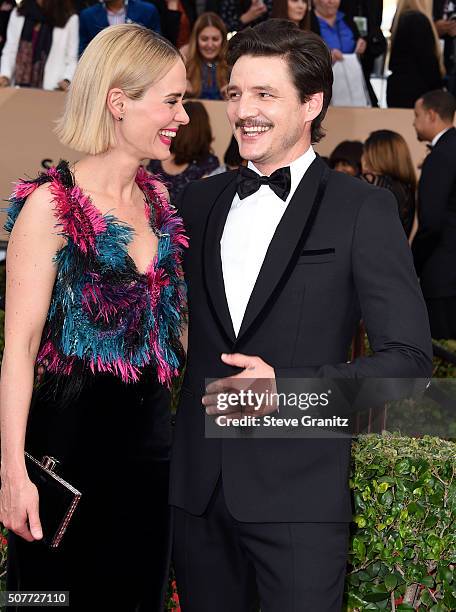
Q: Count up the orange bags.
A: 0